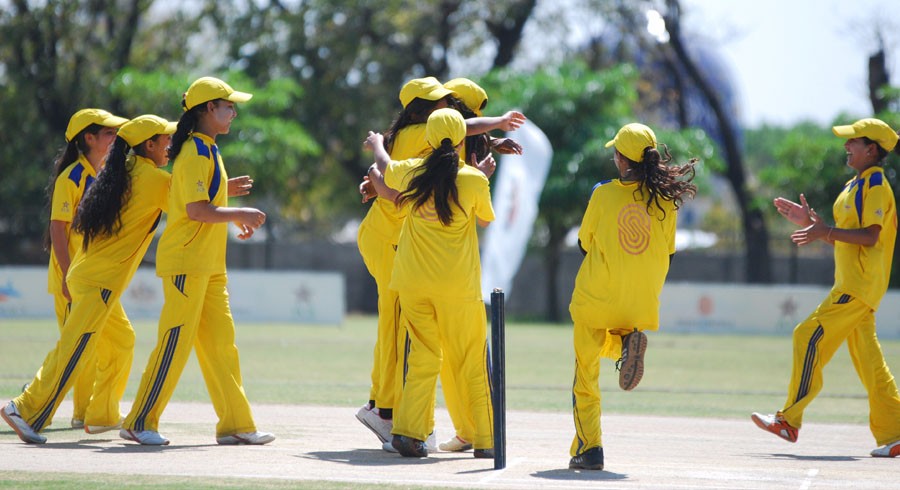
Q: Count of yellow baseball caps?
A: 8